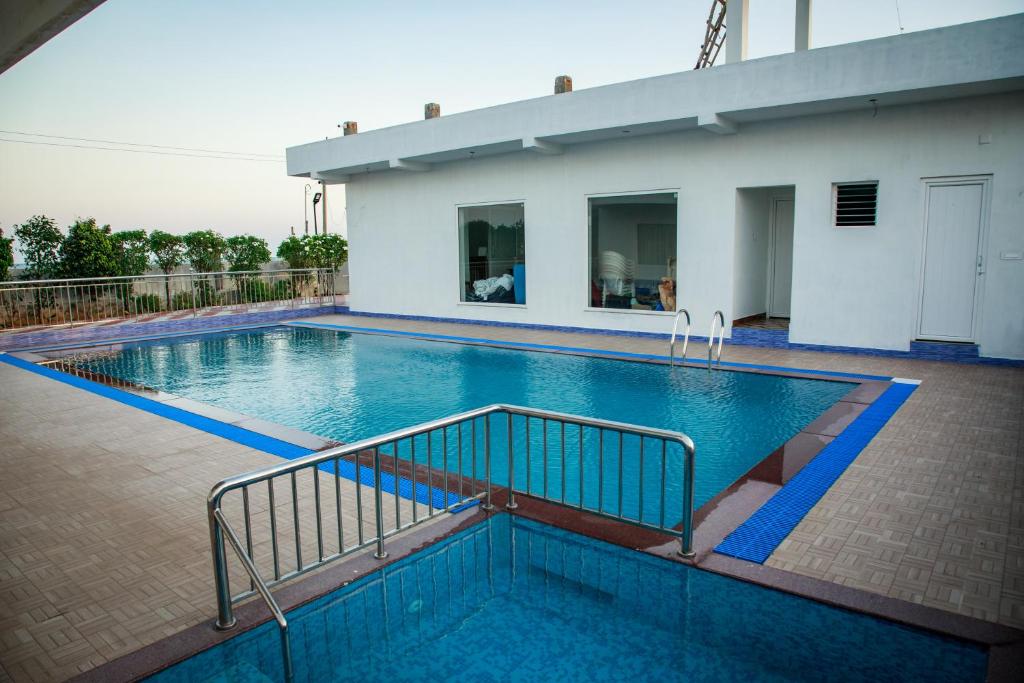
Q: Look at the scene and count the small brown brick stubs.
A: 3